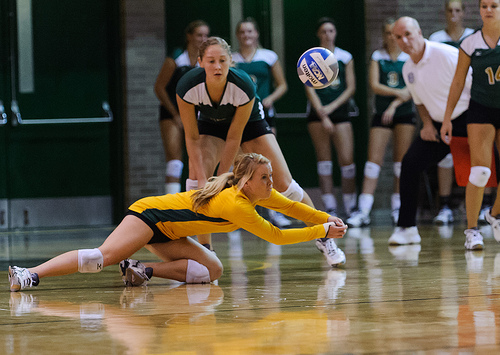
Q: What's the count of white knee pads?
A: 11